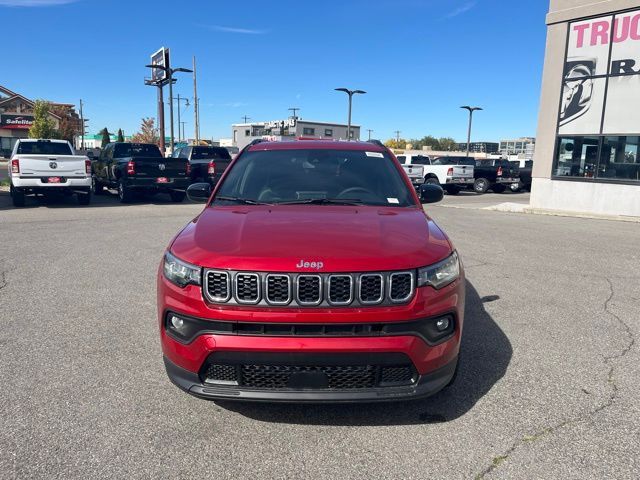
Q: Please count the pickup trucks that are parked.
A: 7